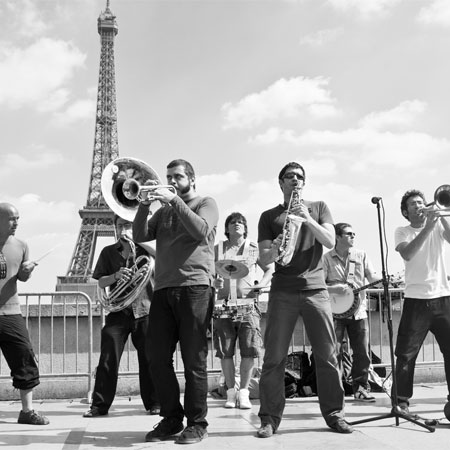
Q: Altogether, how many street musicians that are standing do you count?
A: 7